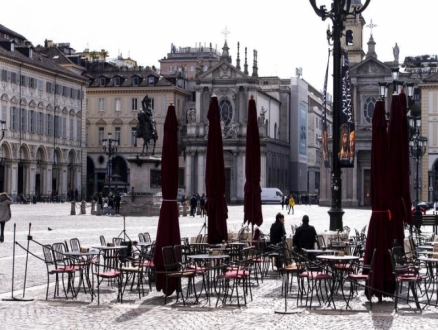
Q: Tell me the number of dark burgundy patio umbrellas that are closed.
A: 6